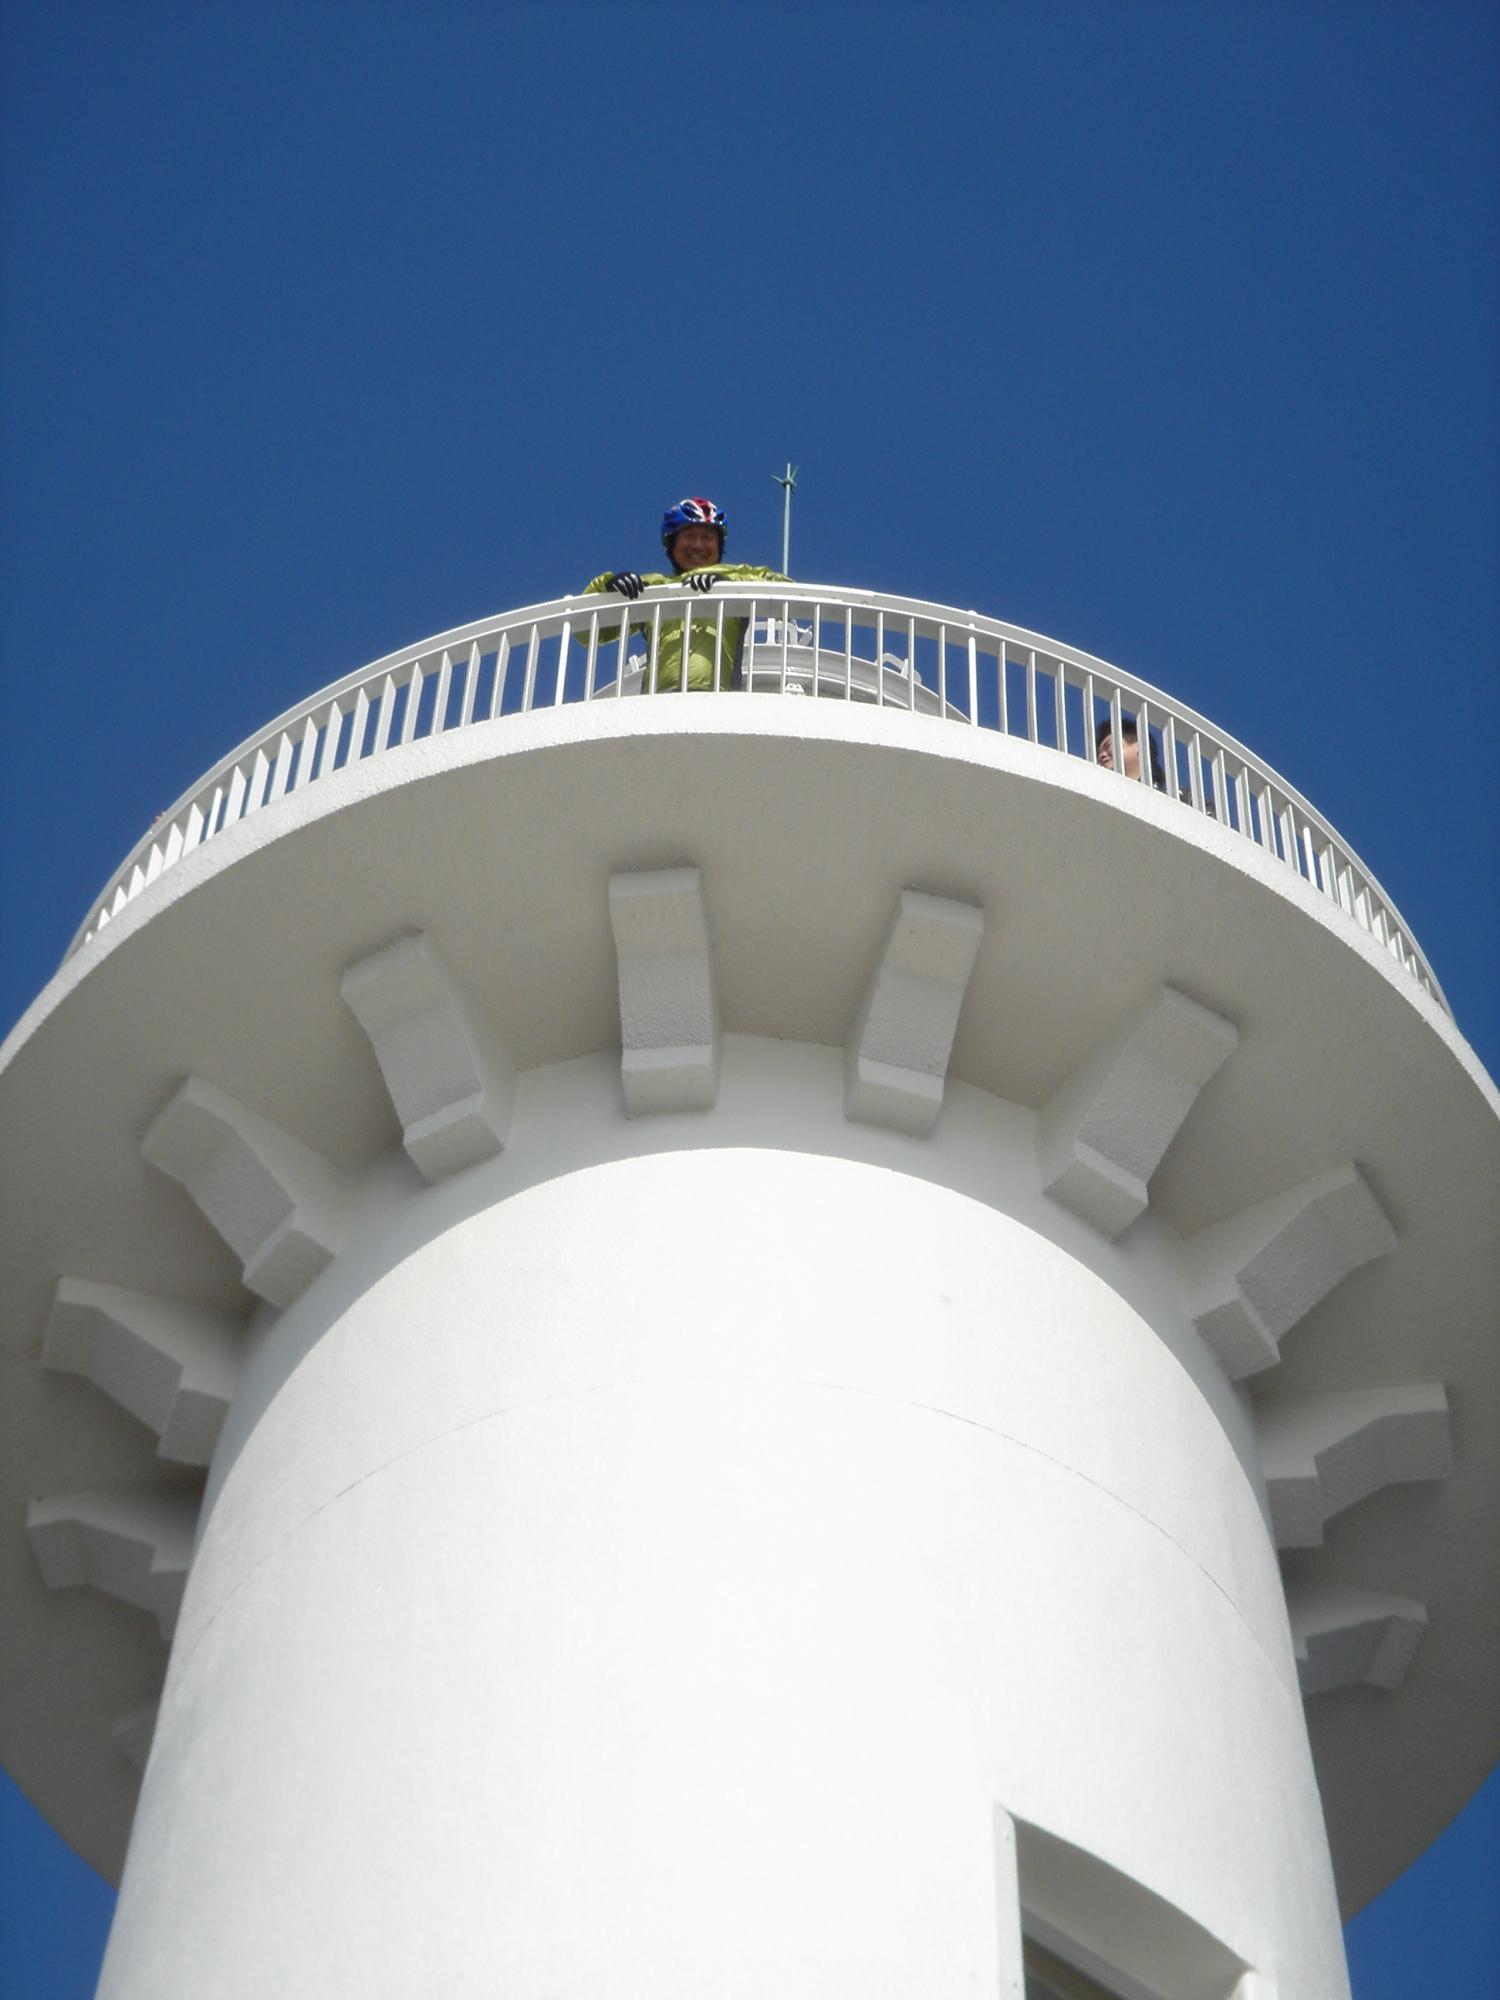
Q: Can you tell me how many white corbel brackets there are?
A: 11